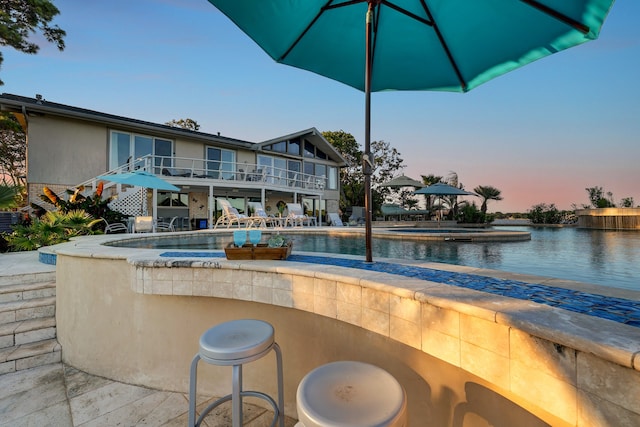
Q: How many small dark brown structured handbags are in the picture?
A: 0